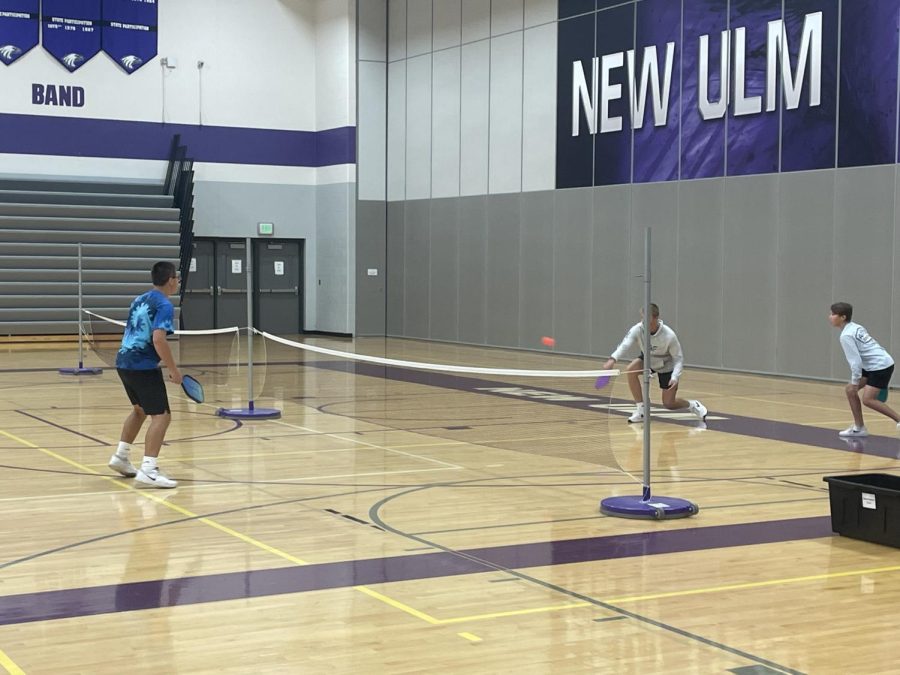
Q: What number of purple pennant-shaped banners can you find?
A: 3